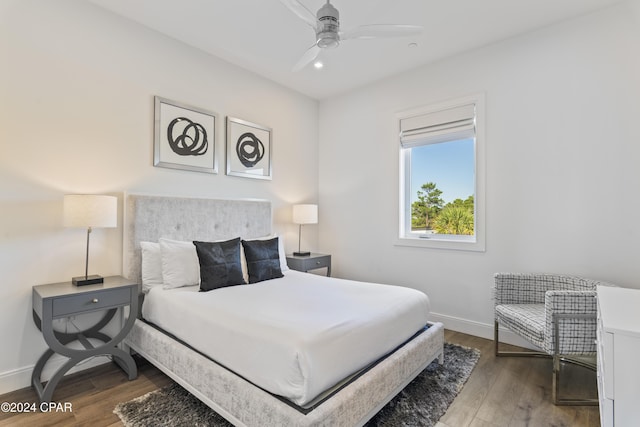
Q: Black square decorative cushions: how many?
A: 2